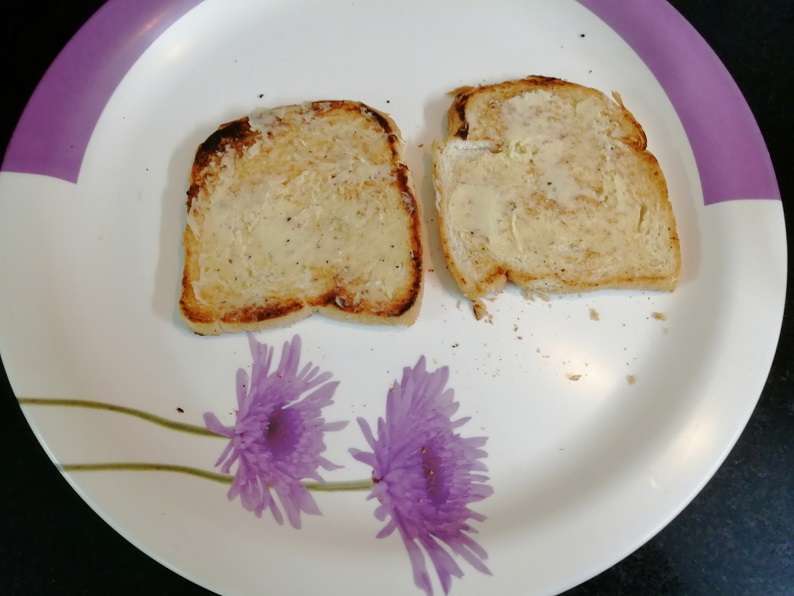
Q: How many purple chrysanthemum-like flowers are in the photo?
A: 2